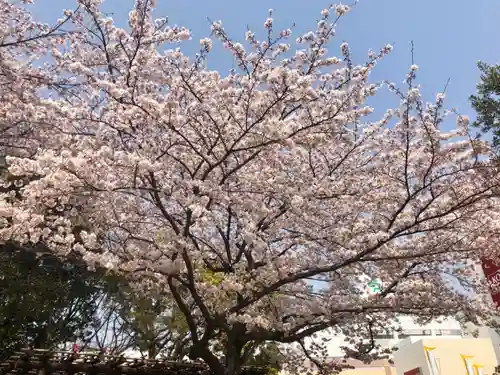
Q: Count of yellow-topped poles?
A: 3